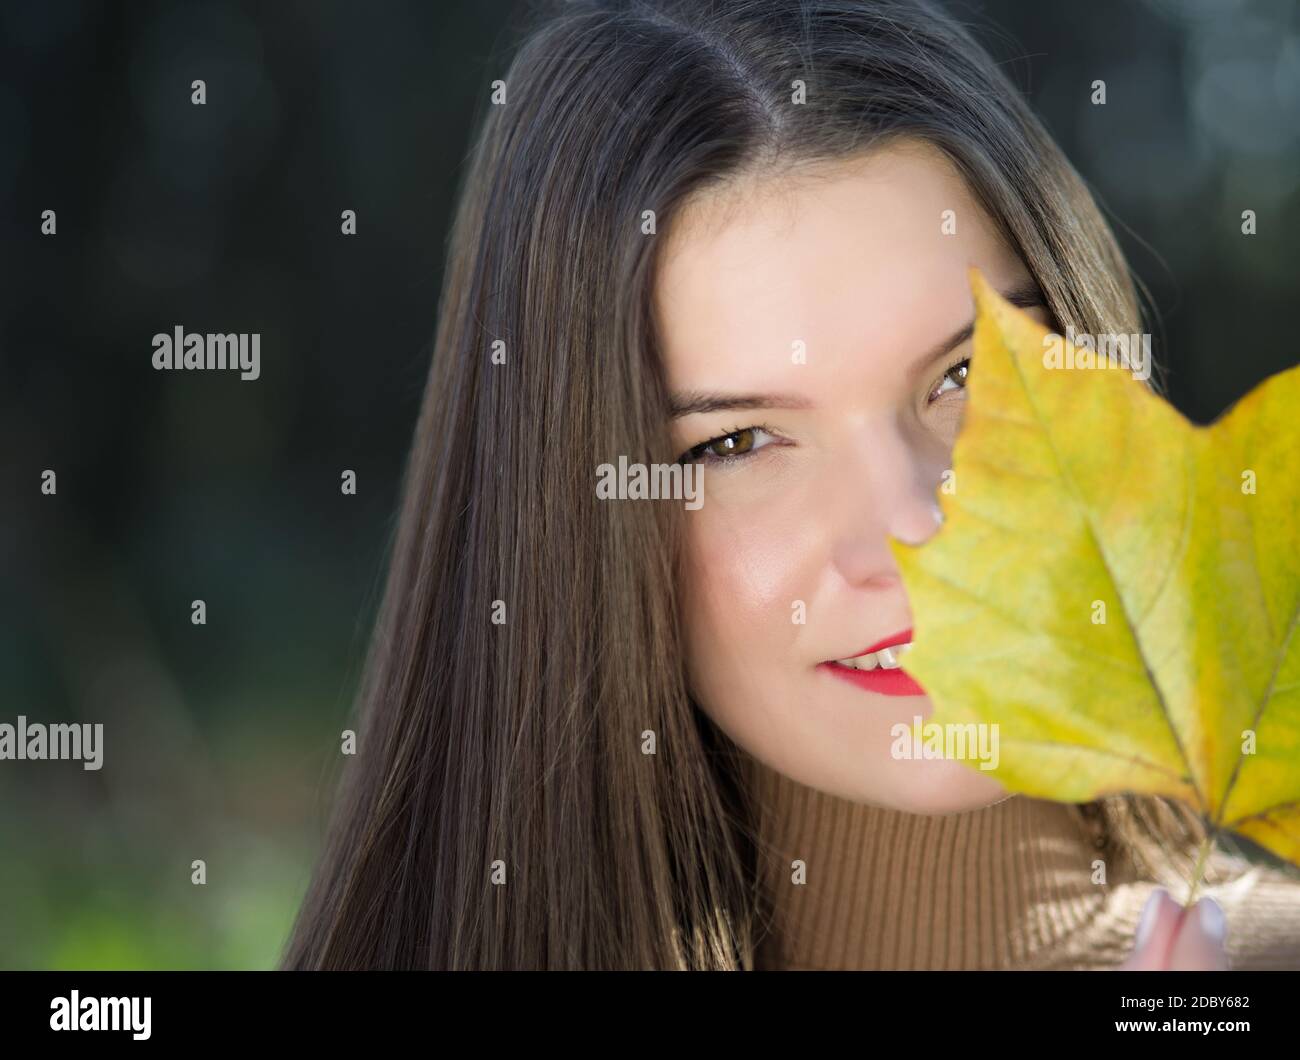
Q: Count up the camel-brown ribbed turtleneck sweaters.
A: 1